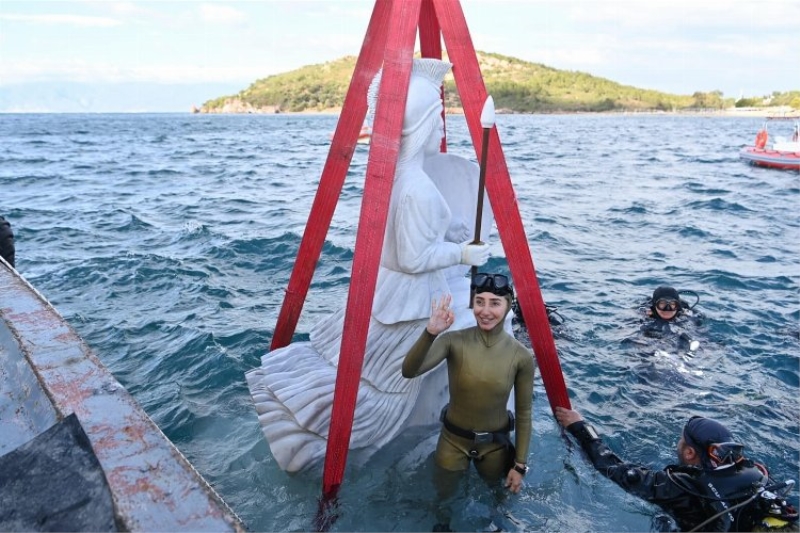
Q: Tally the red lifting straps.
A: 4